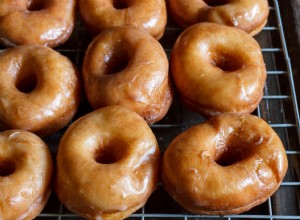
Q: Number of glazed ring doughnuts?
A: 9